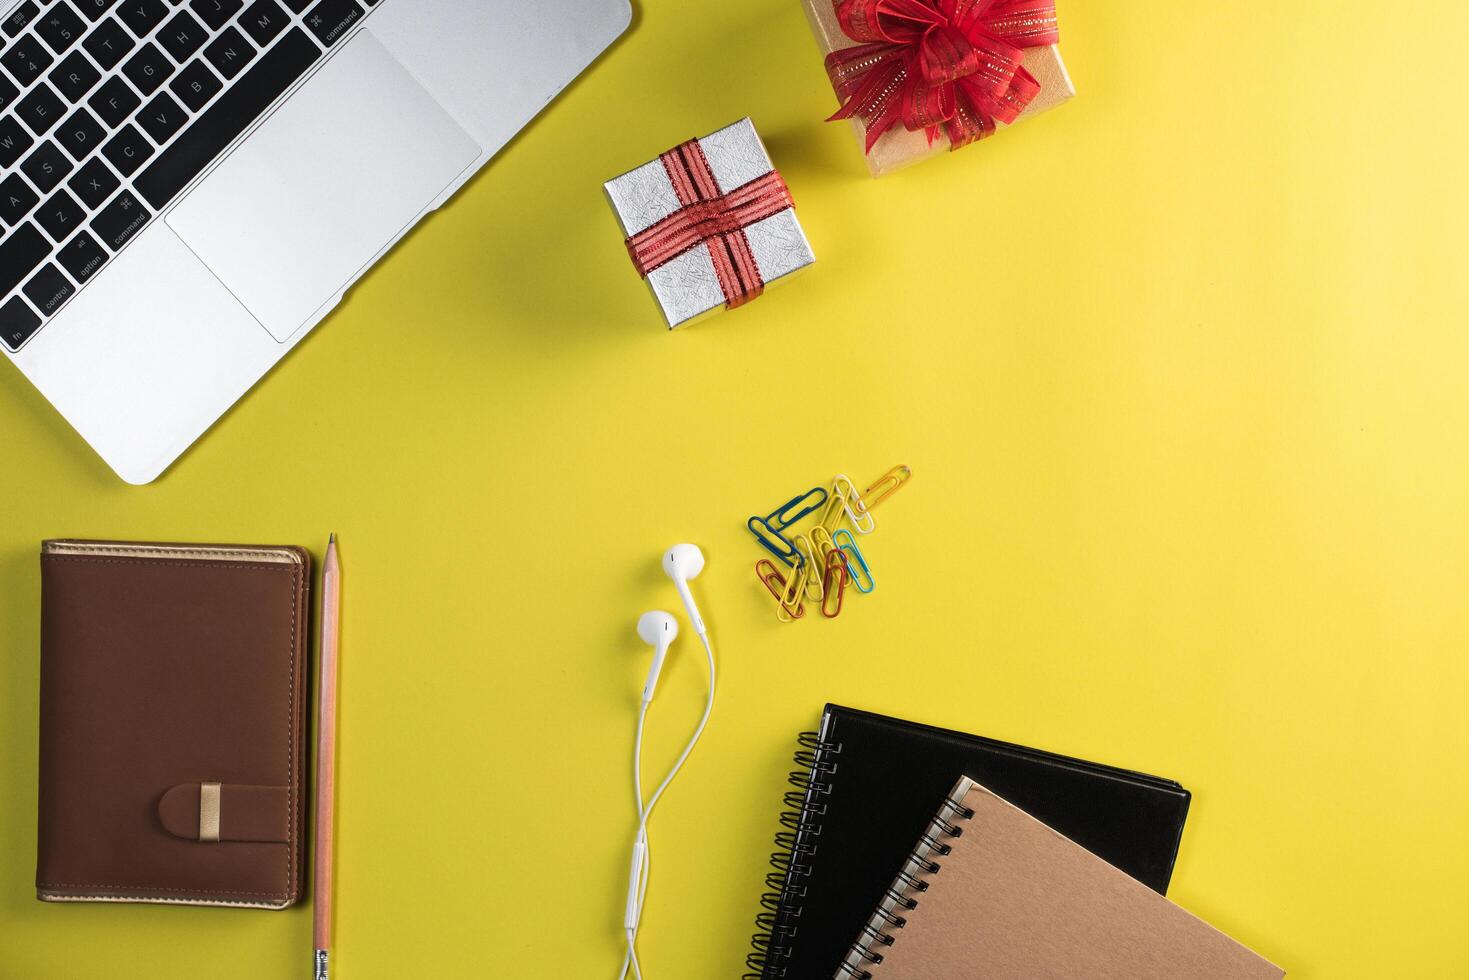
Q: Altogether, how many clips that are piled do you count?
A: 11